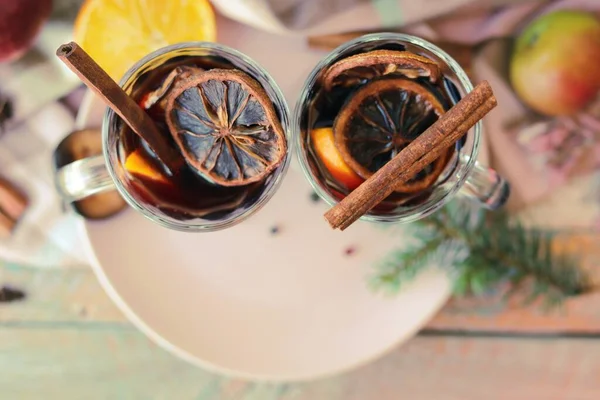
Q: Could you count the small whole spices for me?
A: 3